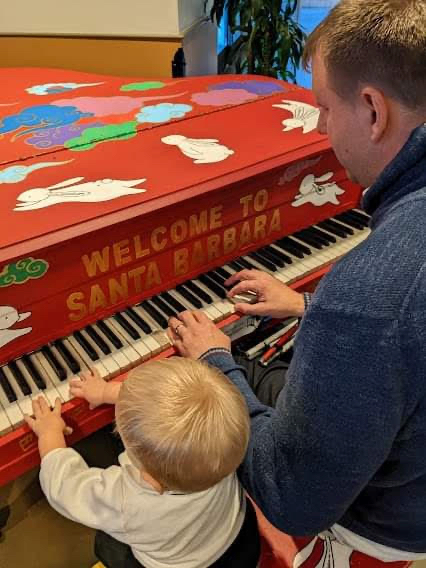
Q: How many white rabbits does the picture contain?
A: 5